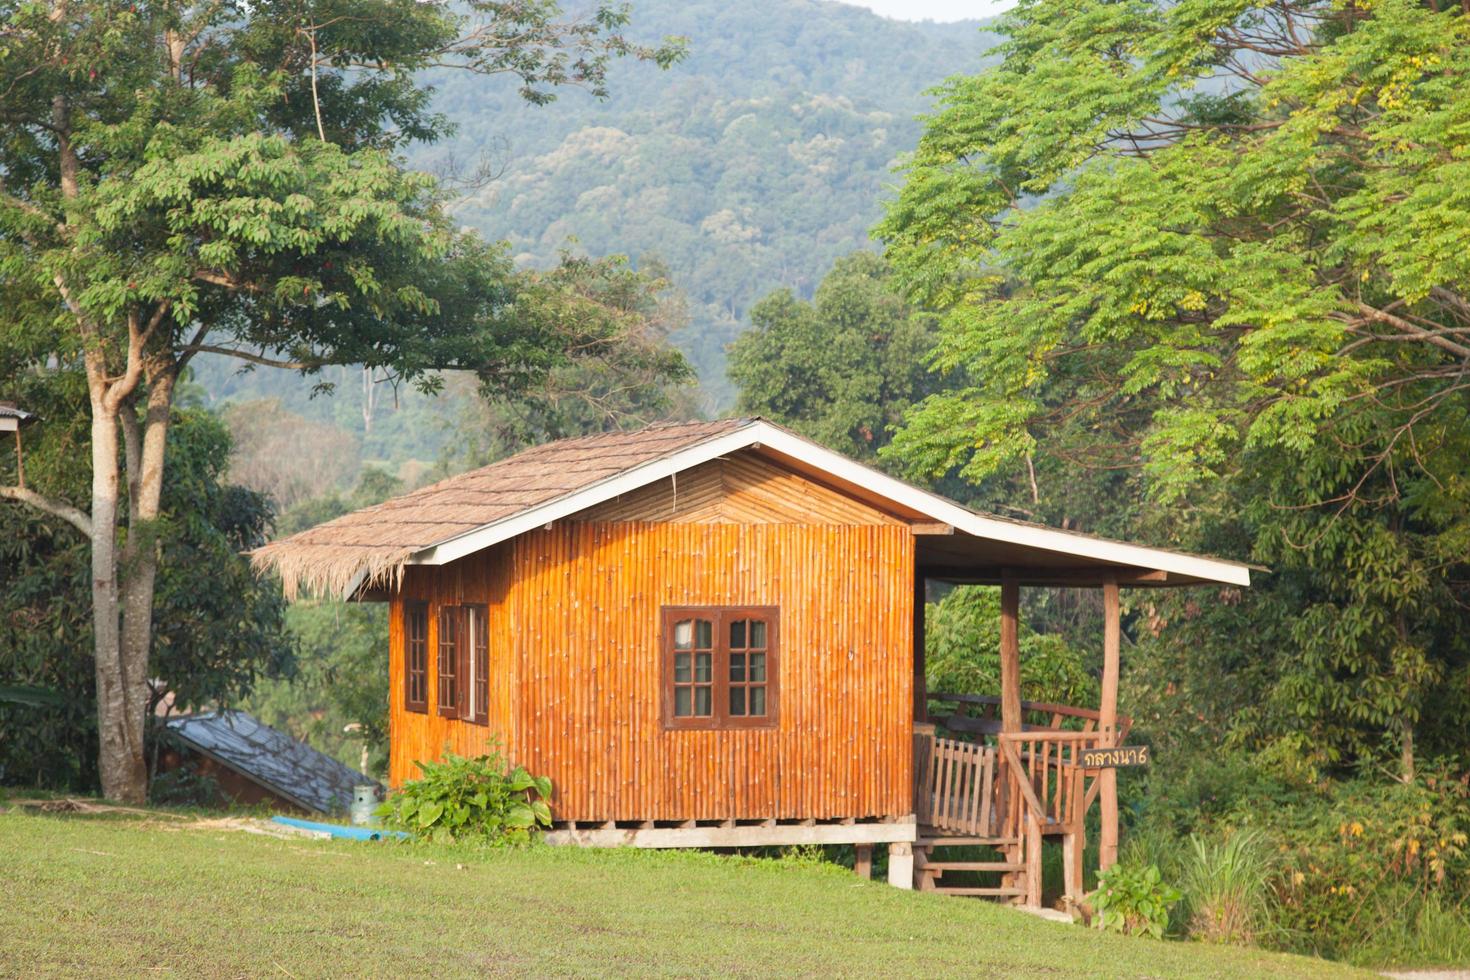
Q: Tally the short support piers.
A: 2